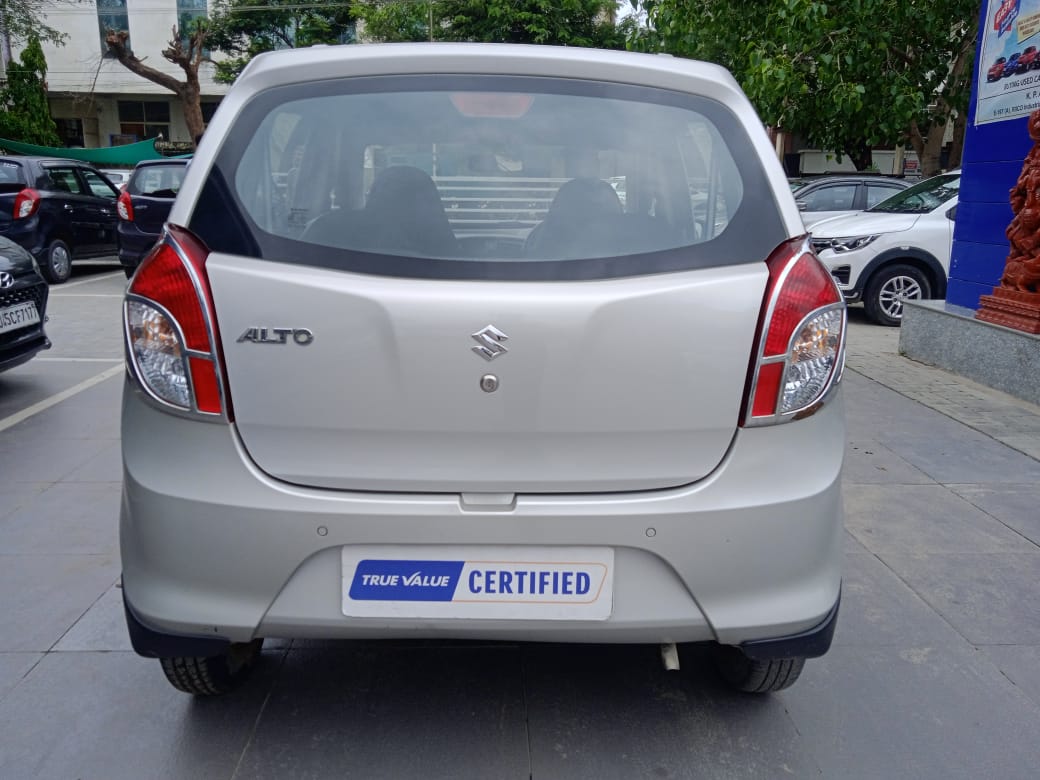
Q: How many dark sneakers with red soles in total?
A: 0